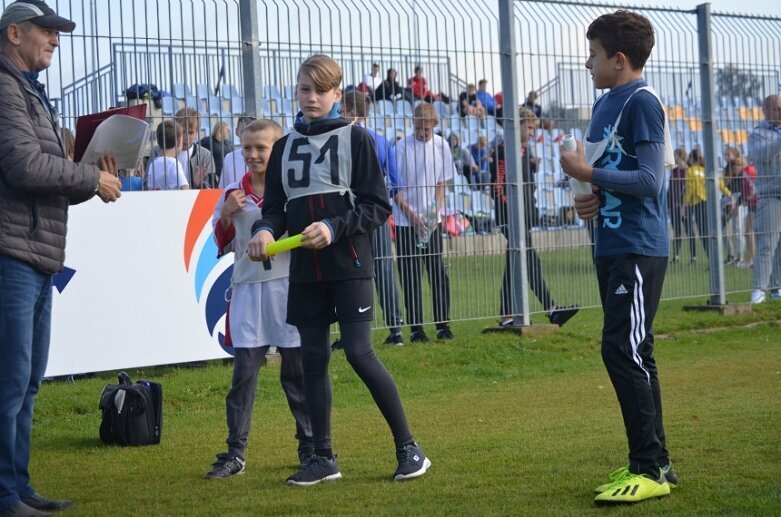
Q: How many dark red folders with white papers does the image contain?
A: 1